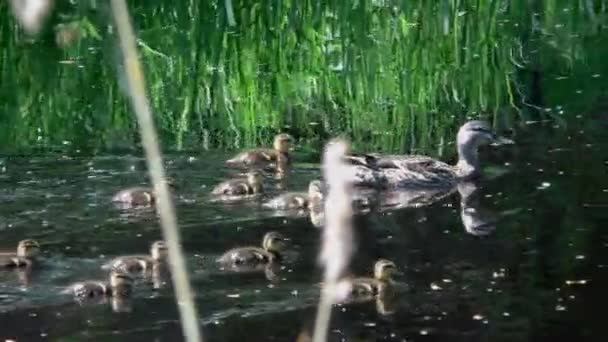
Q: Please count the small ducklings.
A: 9